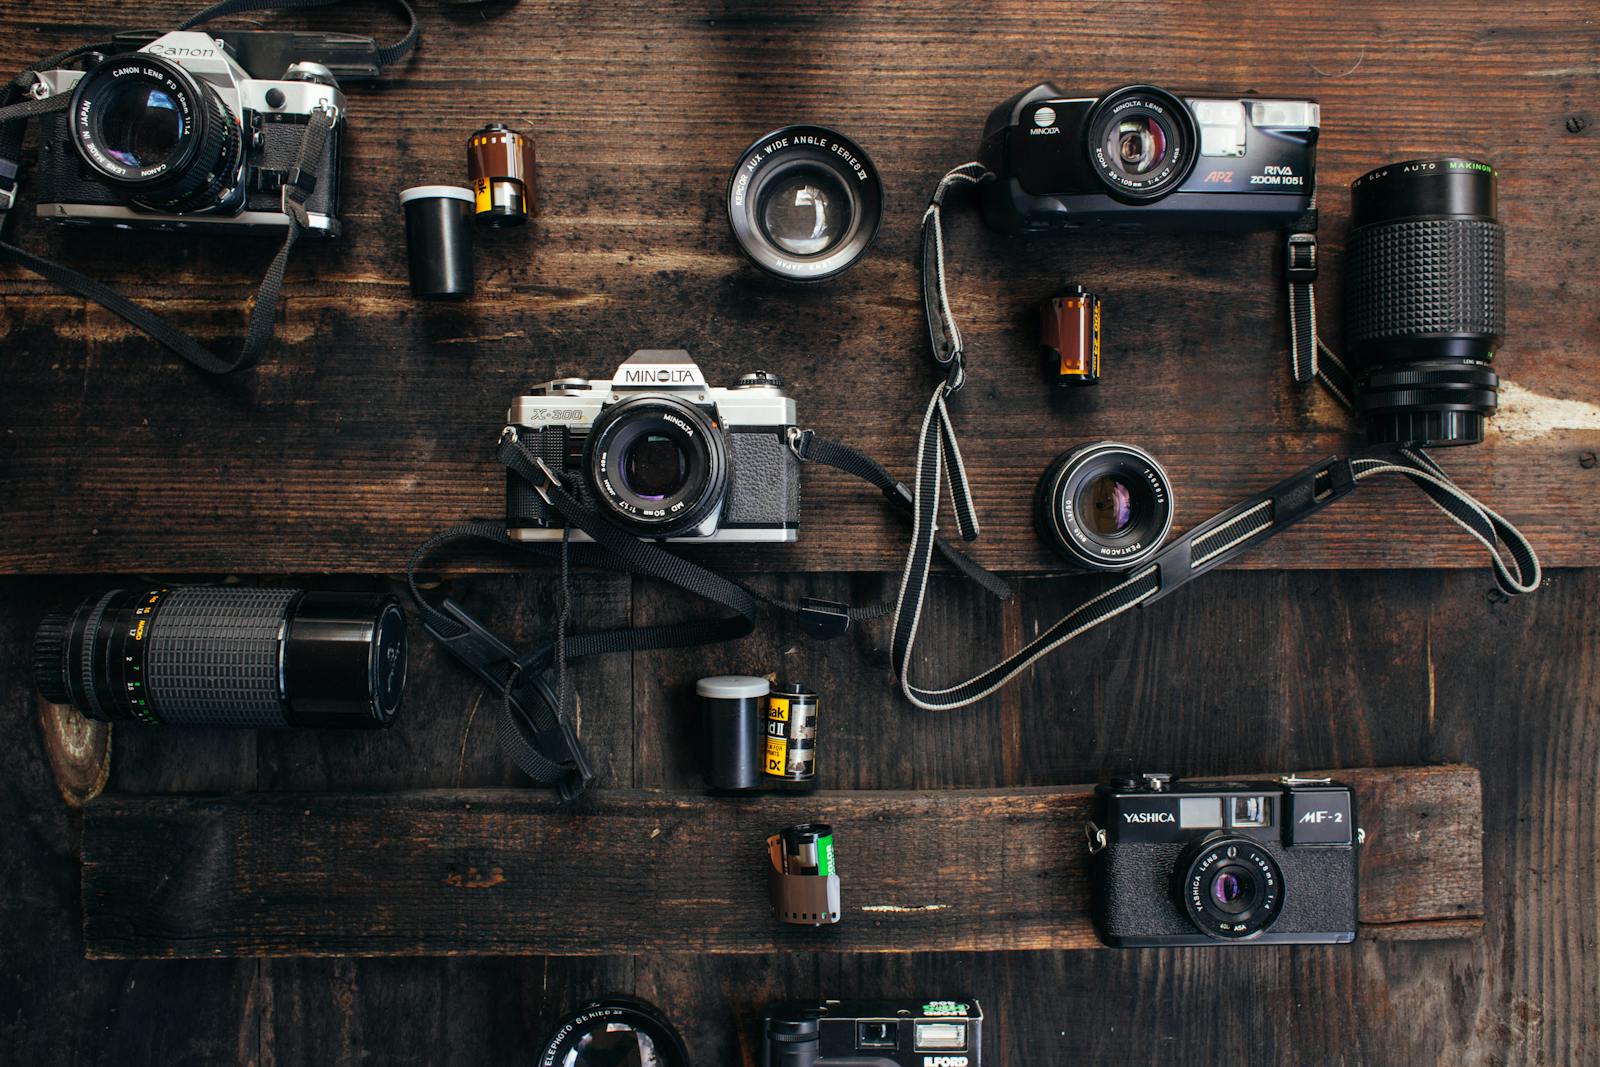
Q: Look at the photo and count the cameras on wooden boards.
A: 5